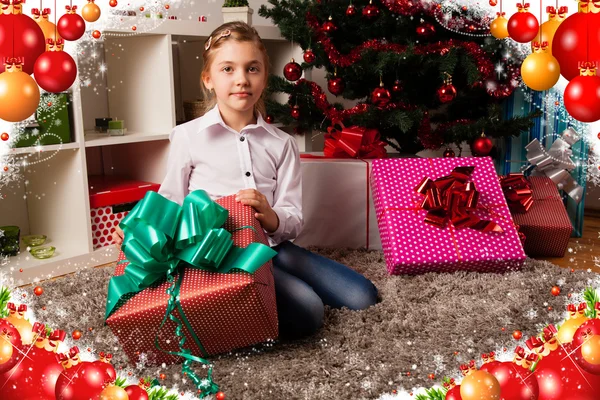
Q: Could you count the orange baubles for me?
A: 12